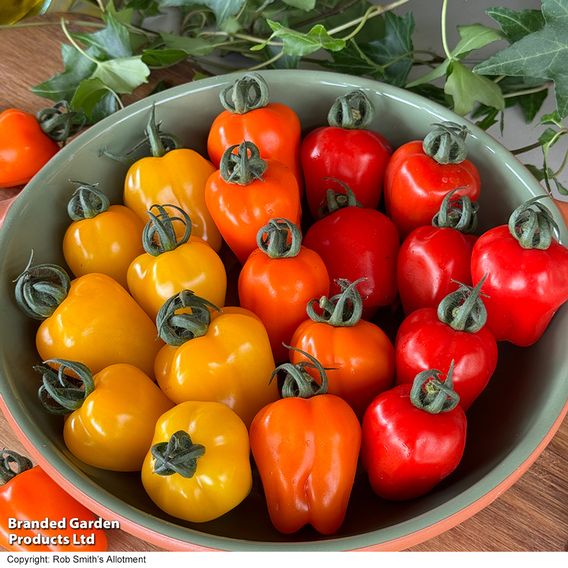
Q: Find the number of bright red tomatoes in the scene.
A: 7